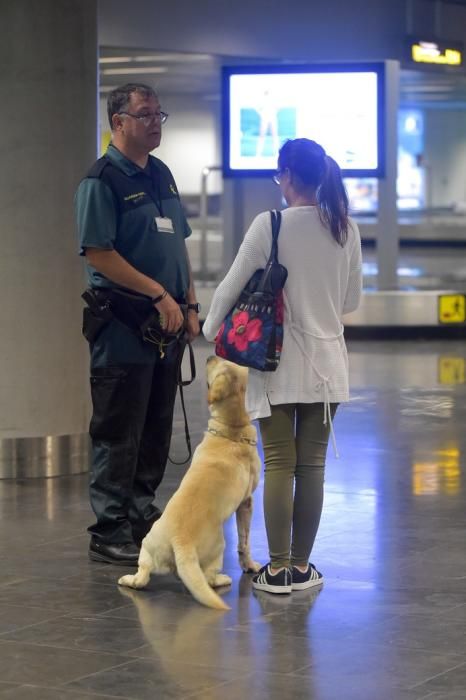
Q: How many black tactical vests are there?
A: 0